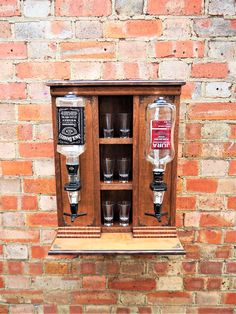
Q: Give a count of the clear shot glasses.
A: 6